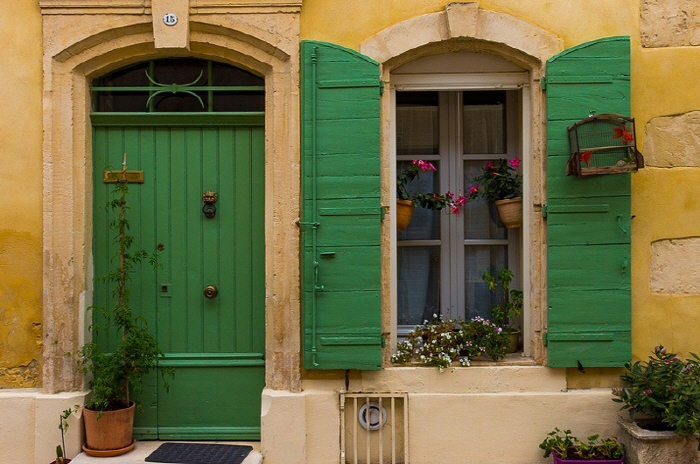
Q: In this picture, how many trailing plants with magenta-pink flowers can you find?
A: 2